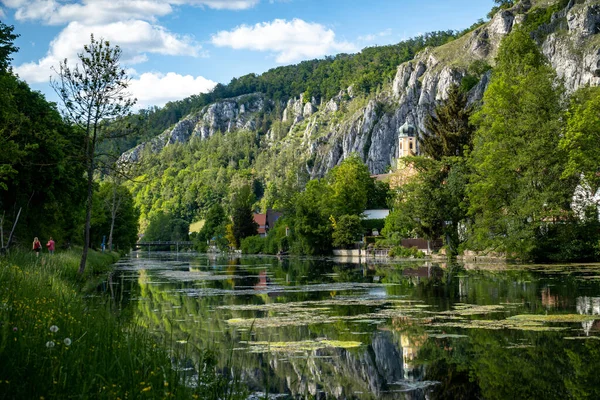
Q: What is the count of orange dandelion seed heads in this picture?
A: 0